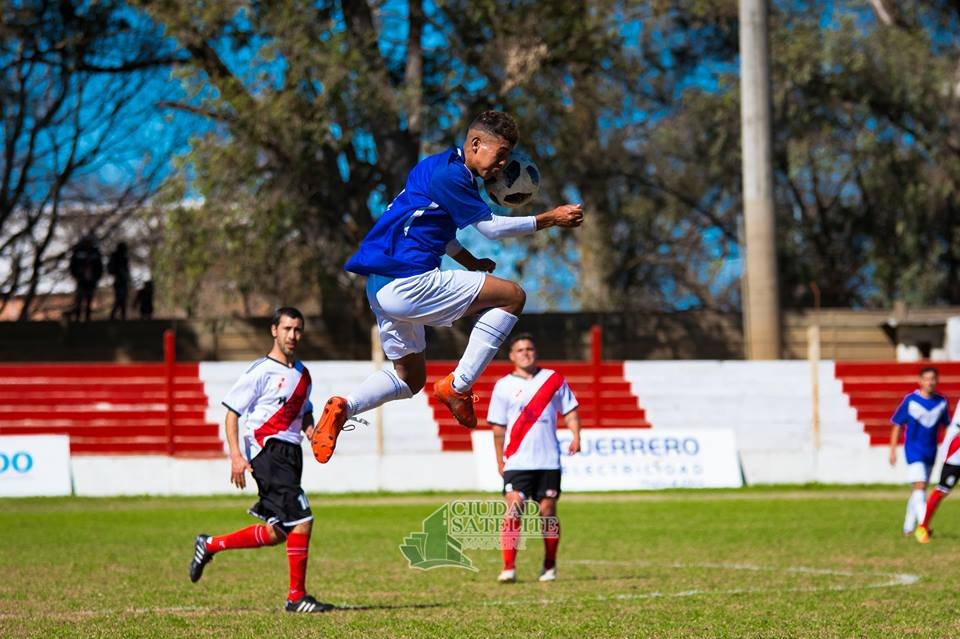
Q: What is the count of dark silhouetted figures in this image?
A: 3